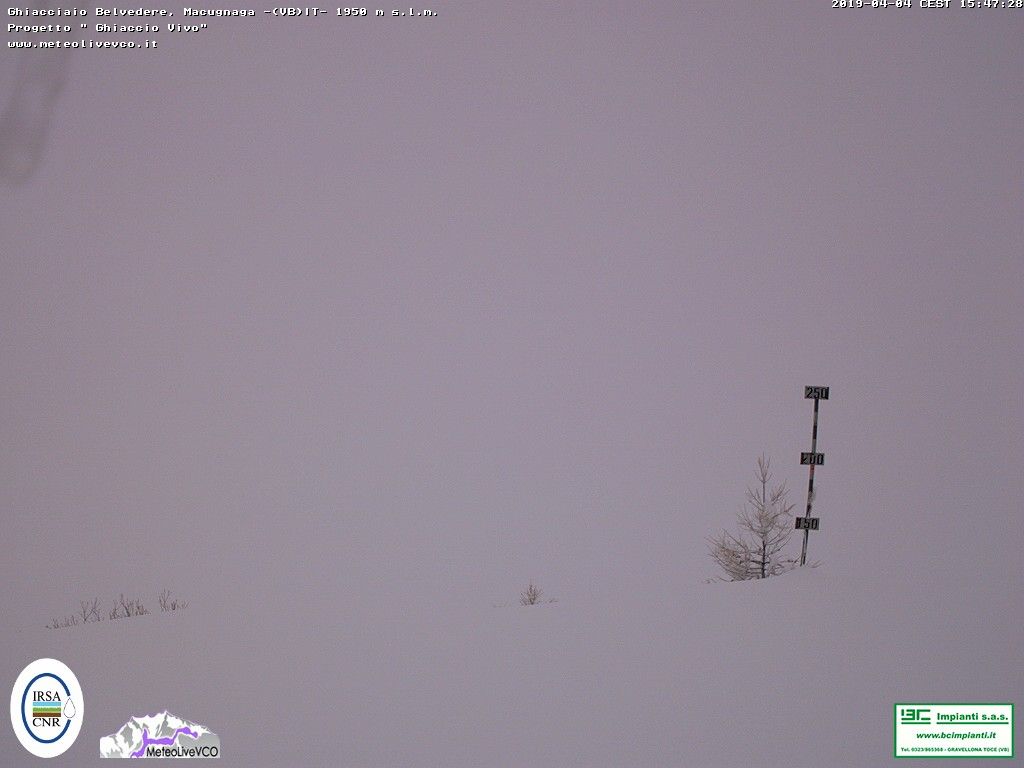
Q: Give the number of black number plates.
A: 3